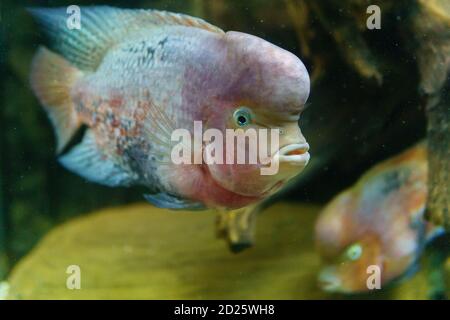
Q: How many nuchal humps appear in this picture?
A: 2